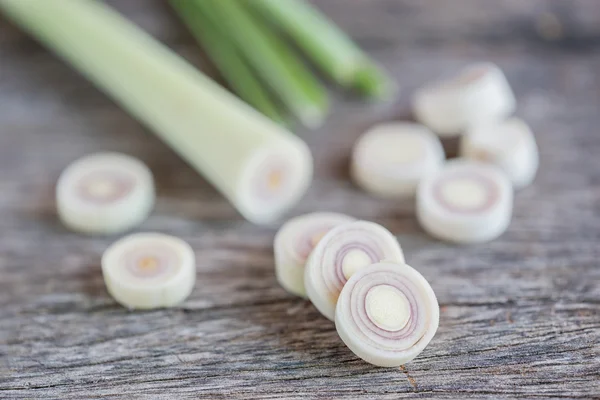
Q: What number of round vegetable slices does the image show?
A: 9